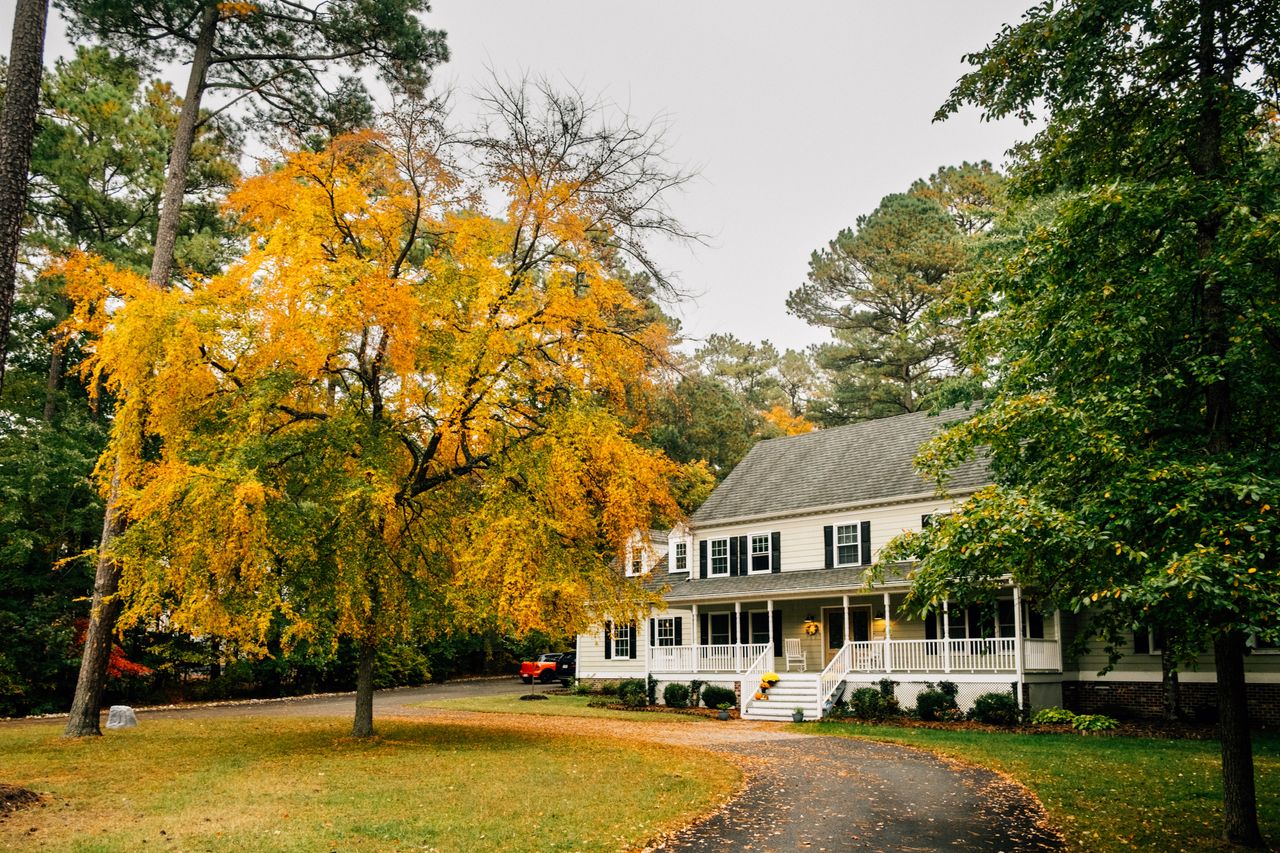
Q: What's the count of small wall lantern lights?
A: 2